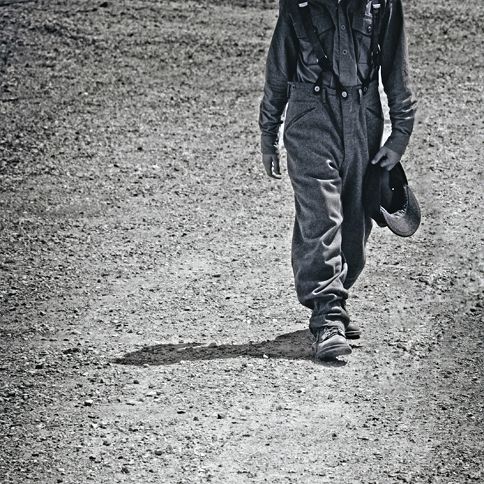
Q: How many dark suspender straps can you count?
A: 2